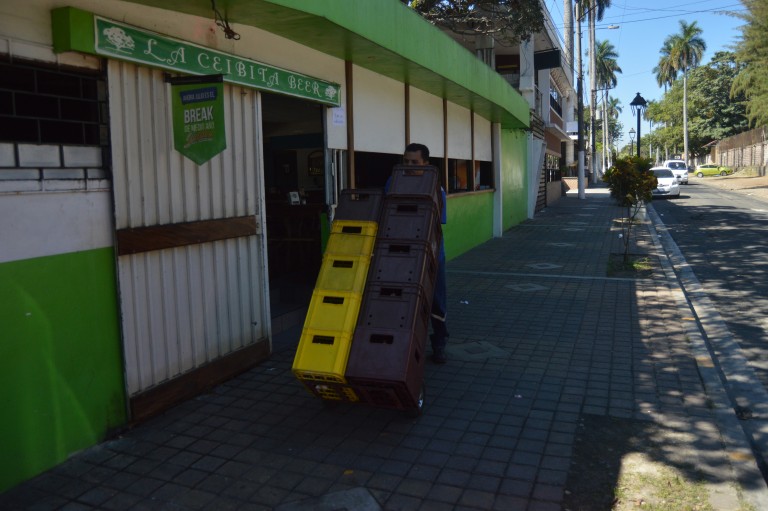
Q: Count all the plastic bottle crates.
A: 10